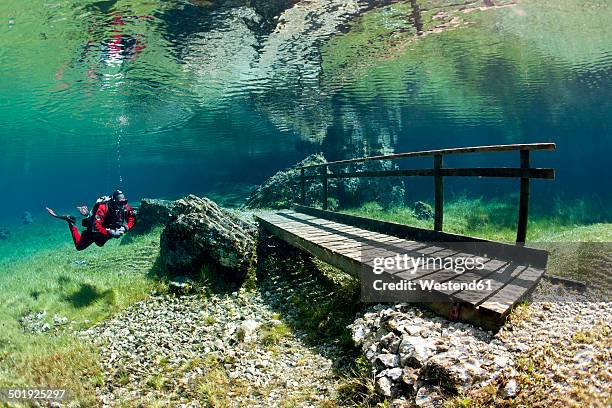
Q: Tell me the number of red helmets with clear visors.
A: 0